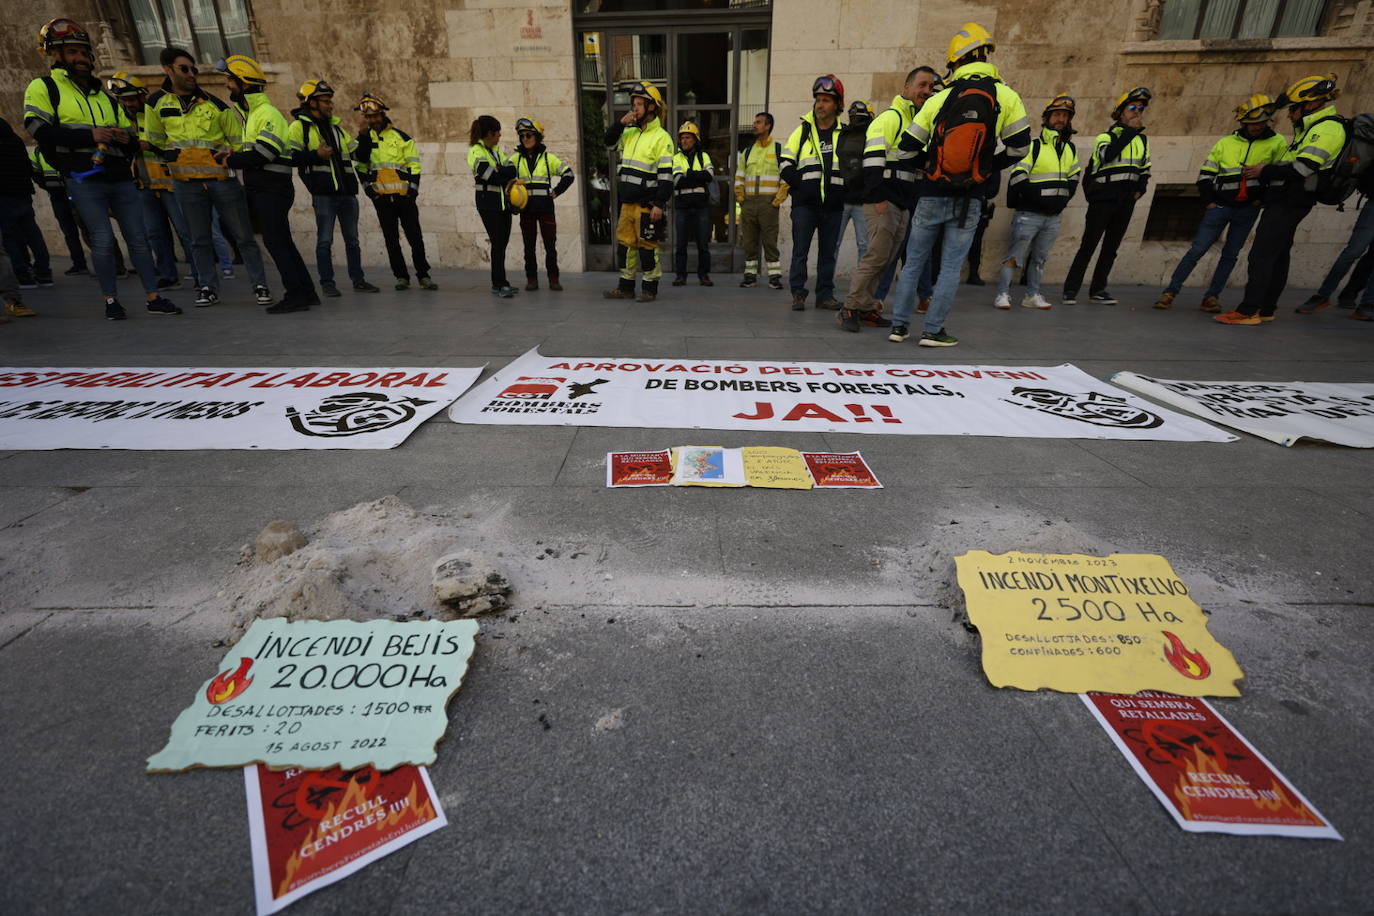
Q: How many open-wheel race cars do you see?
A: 0